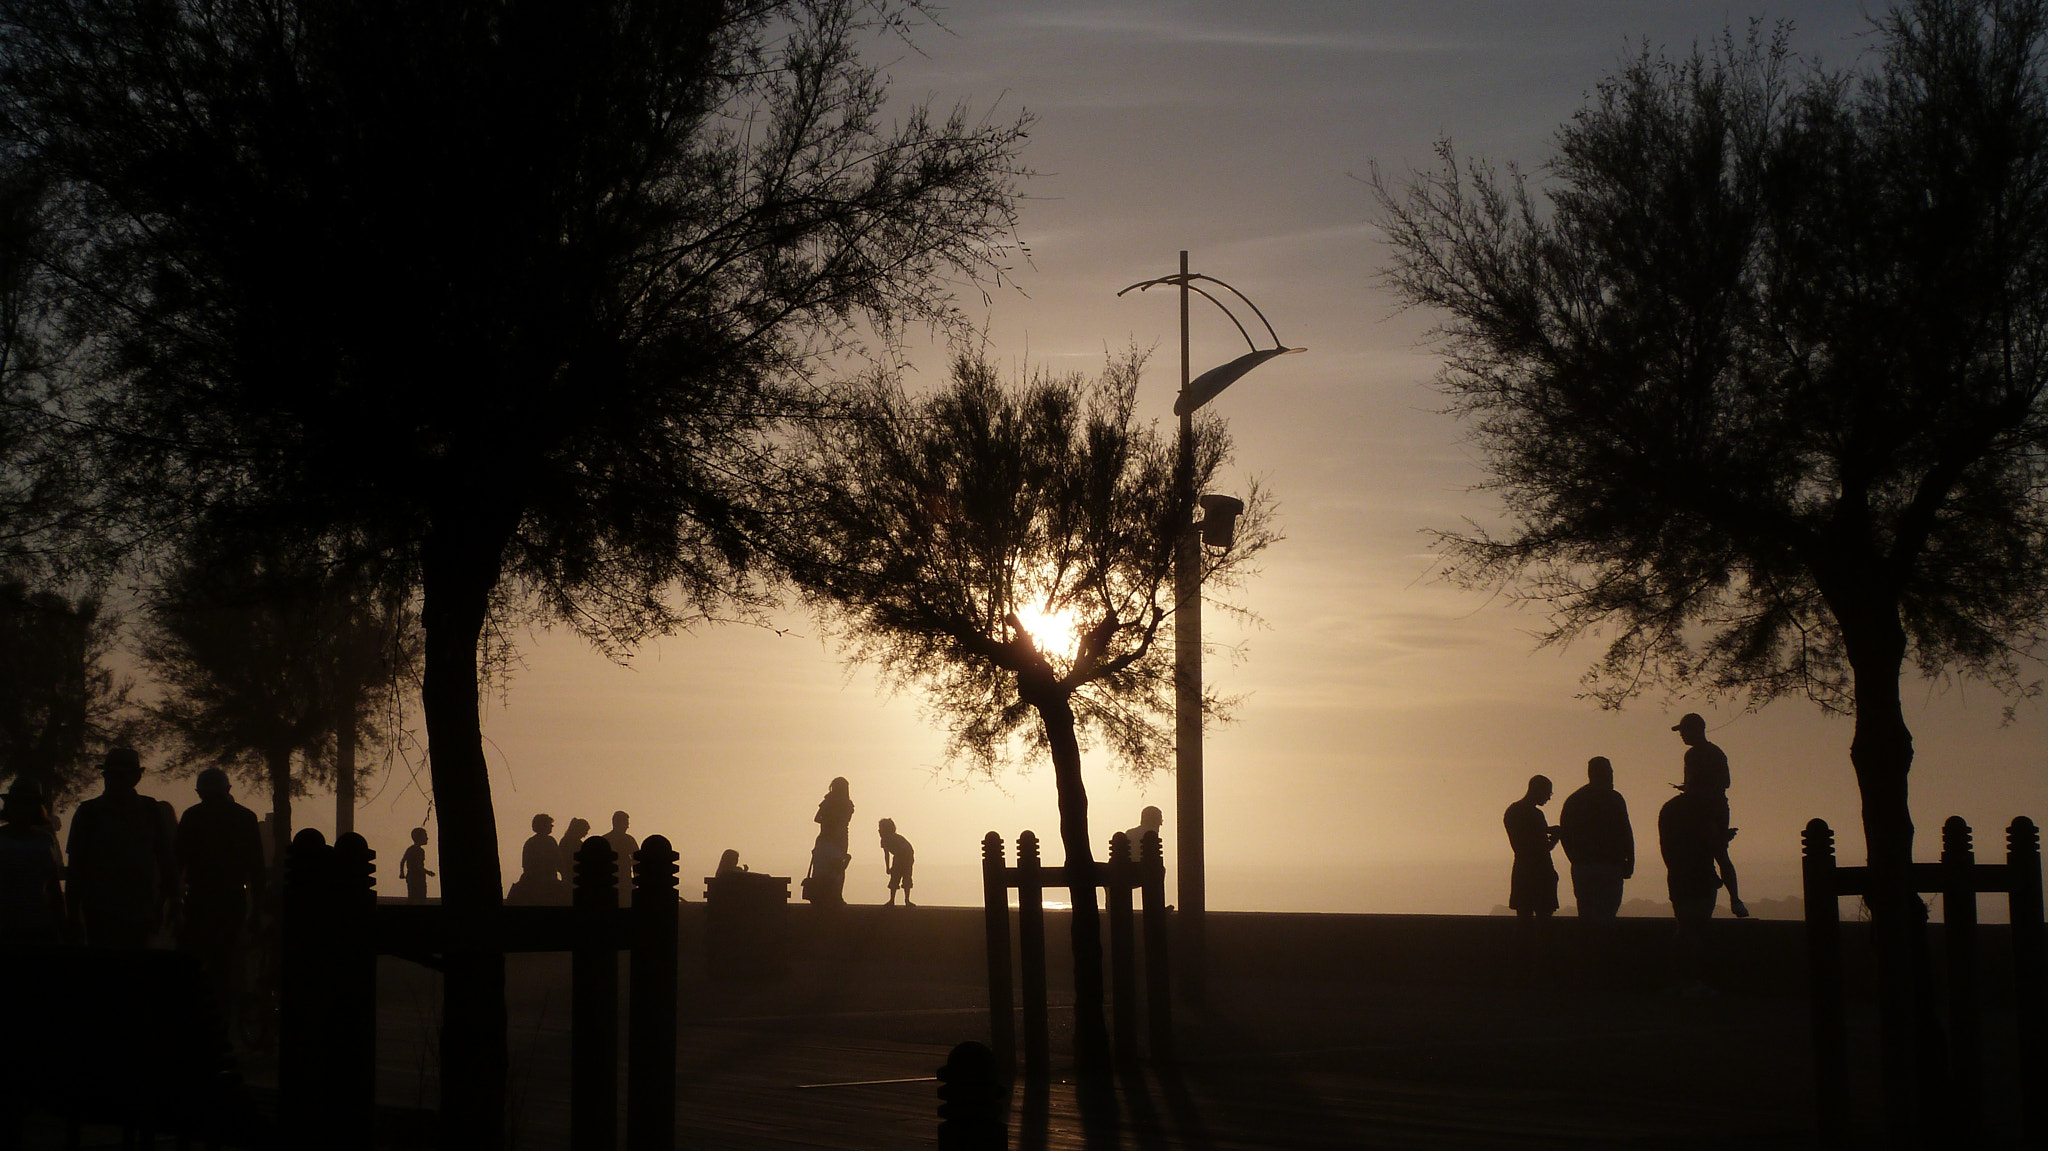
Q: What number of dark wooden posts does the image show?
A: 12